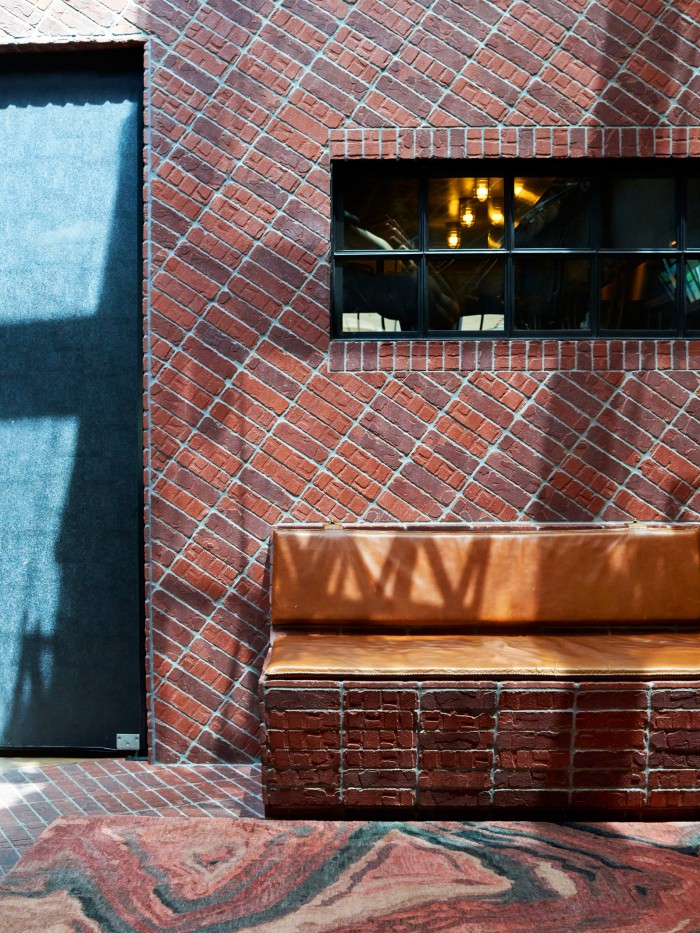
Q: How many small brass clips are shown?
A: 2